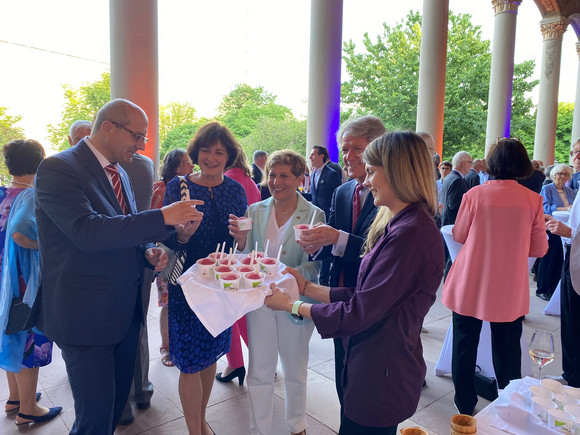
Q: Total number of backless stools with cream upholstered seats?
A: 0